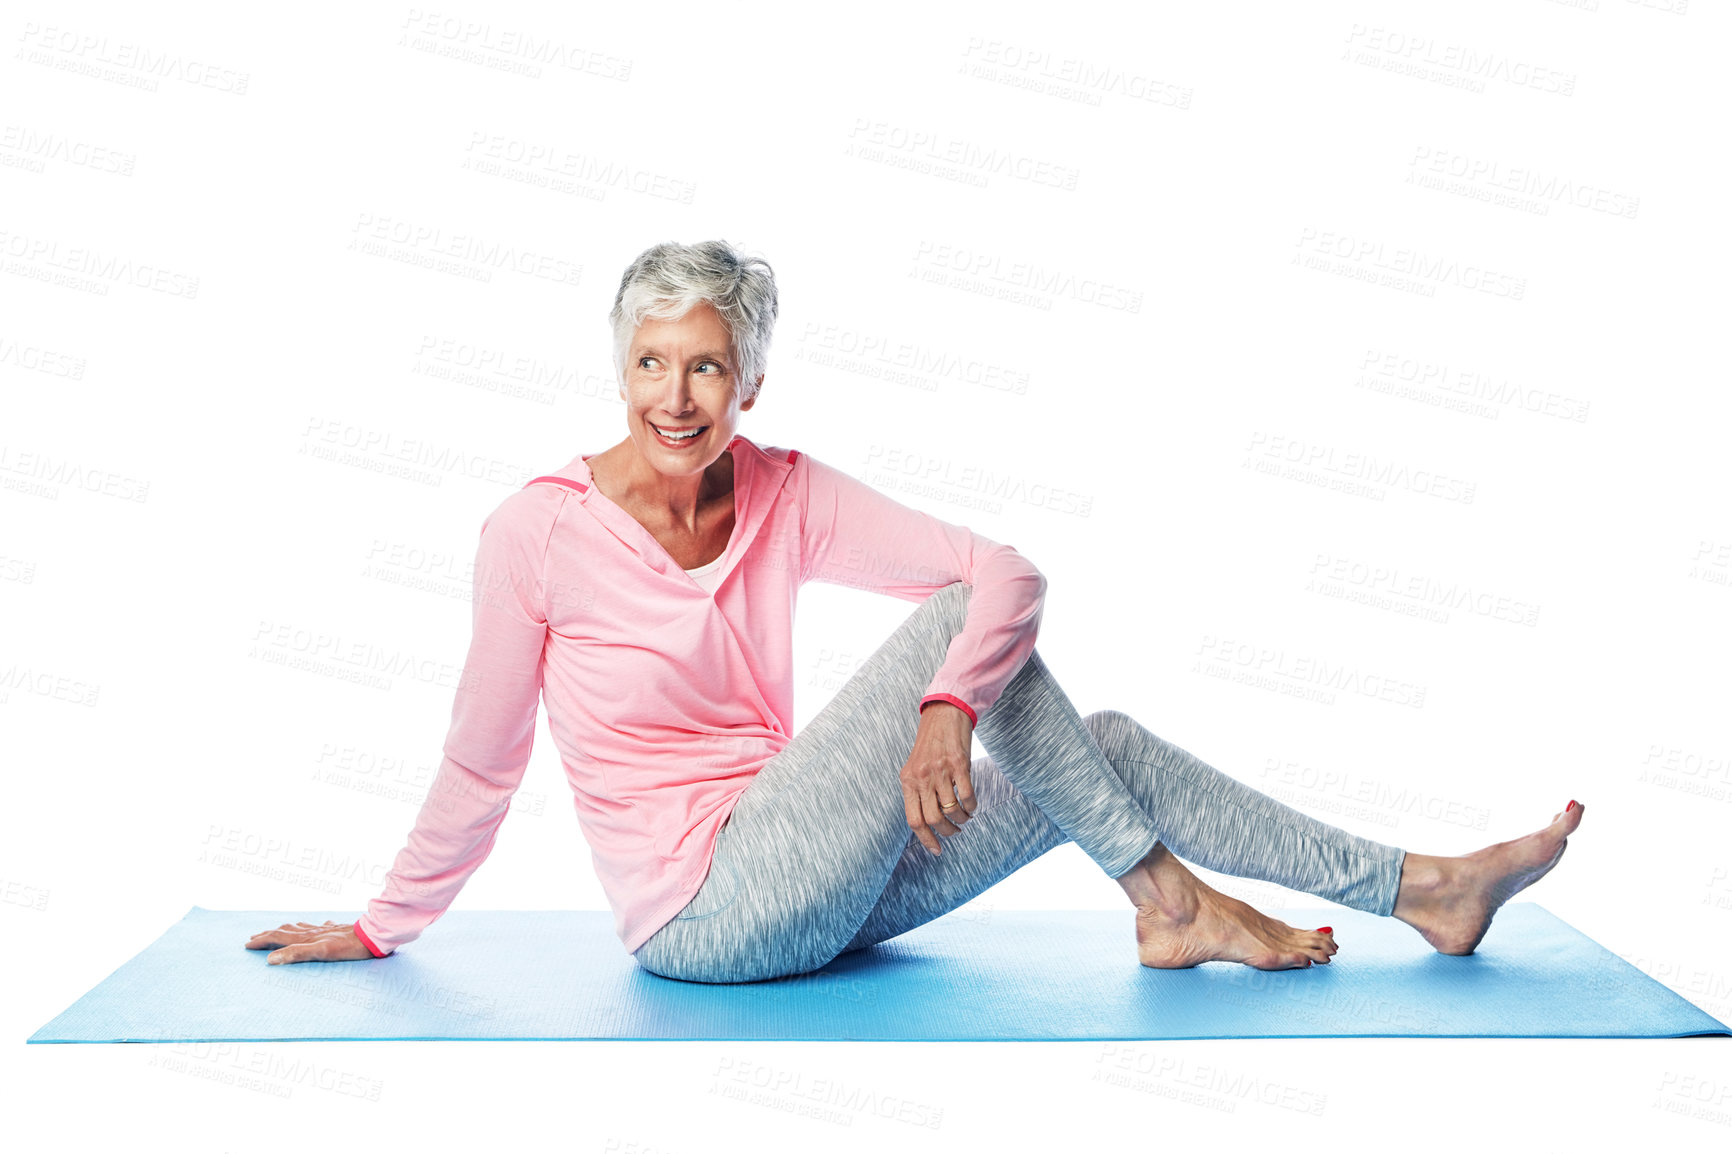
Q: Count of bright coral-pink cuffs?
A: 2